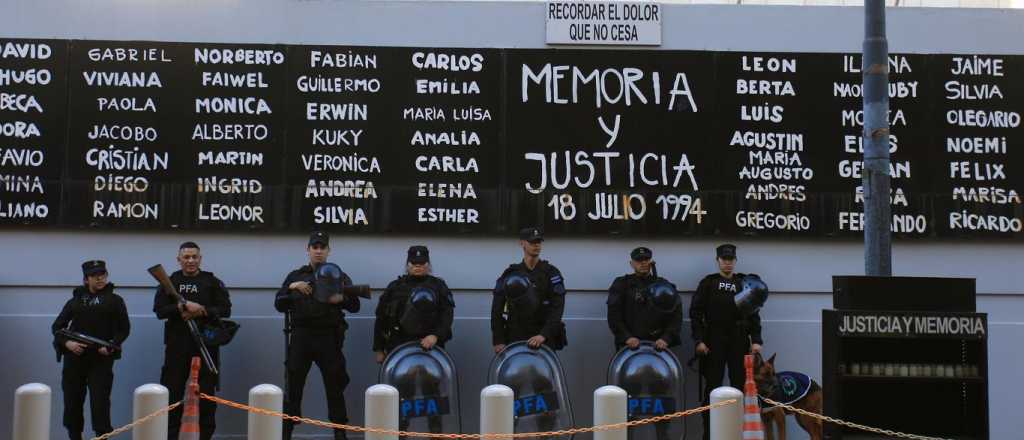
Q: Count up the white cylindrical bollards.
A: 7